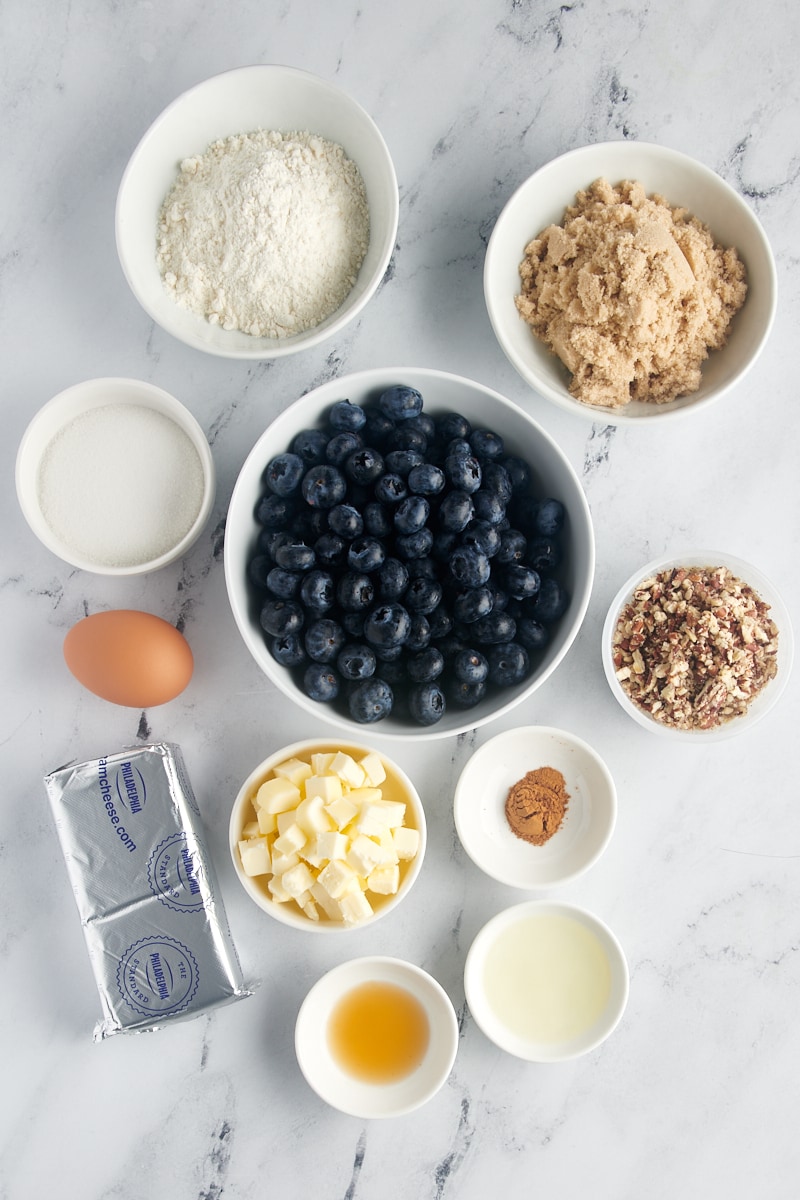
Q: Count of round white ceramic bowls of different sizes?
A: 8